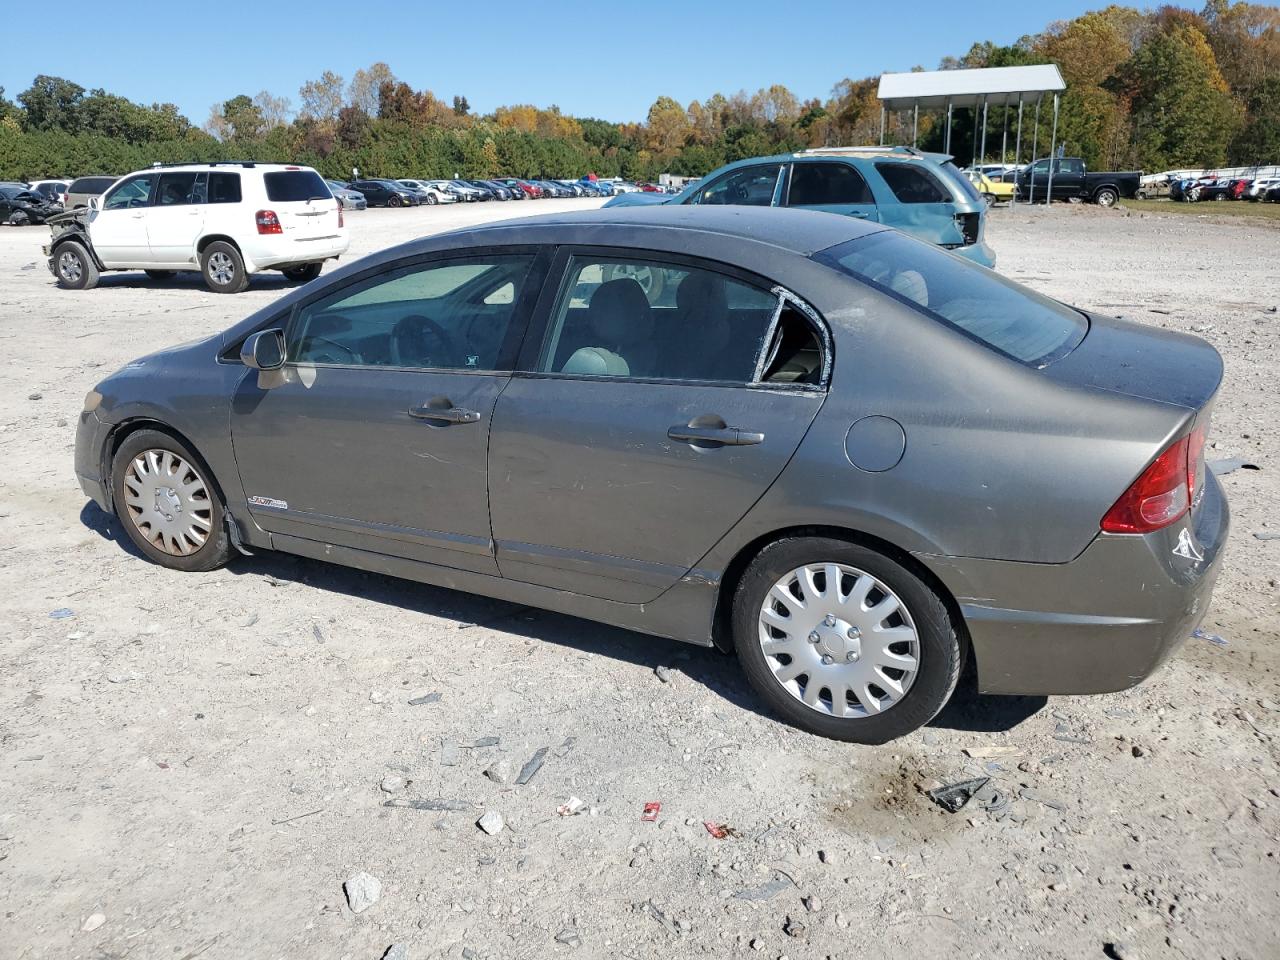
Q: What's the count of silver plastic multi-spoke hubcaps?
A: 2